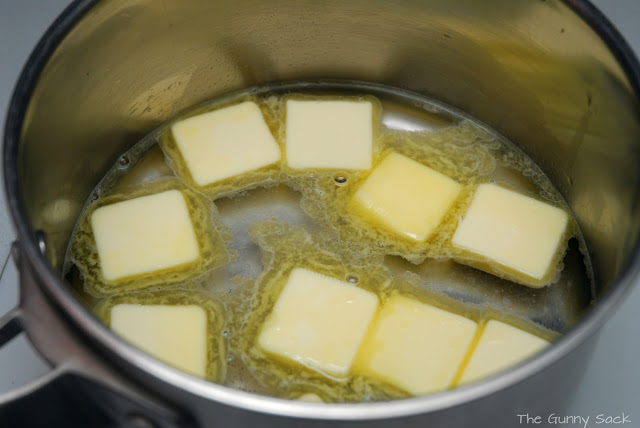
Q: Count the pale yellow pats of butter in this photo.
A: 9